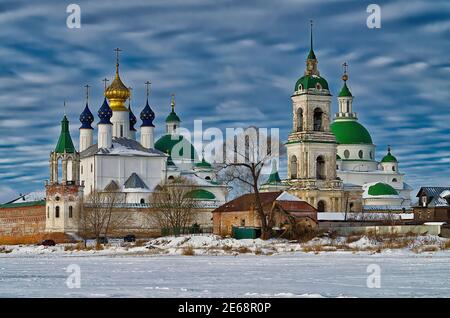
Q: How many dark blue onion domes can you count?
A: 4